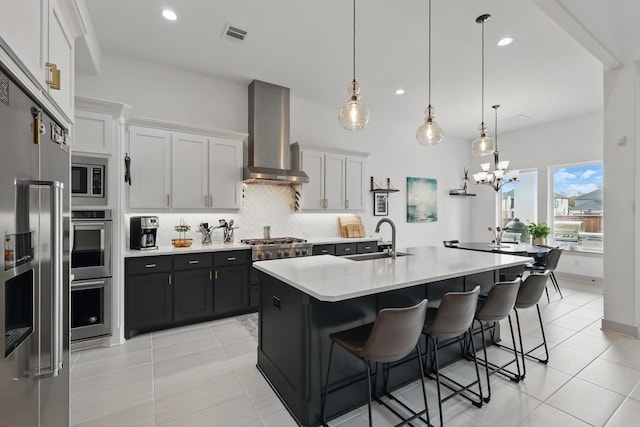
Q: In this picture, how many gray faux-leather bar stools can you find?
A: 4